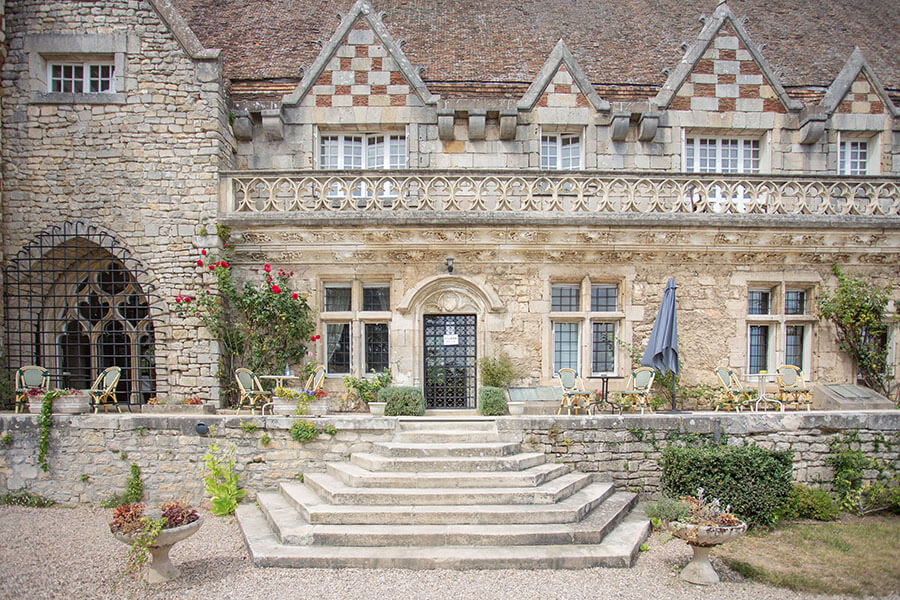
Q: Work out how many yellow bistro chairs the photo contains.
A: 8